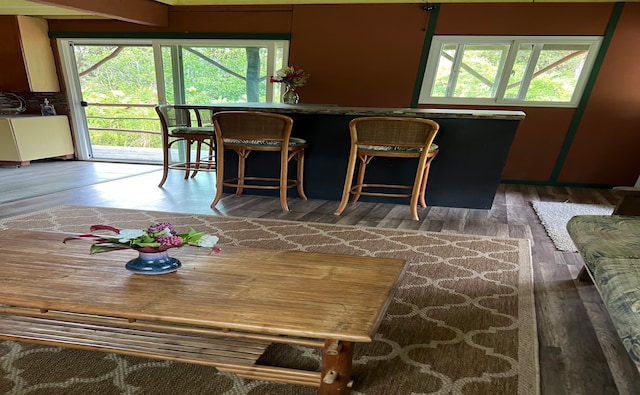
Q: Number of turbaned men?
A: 0